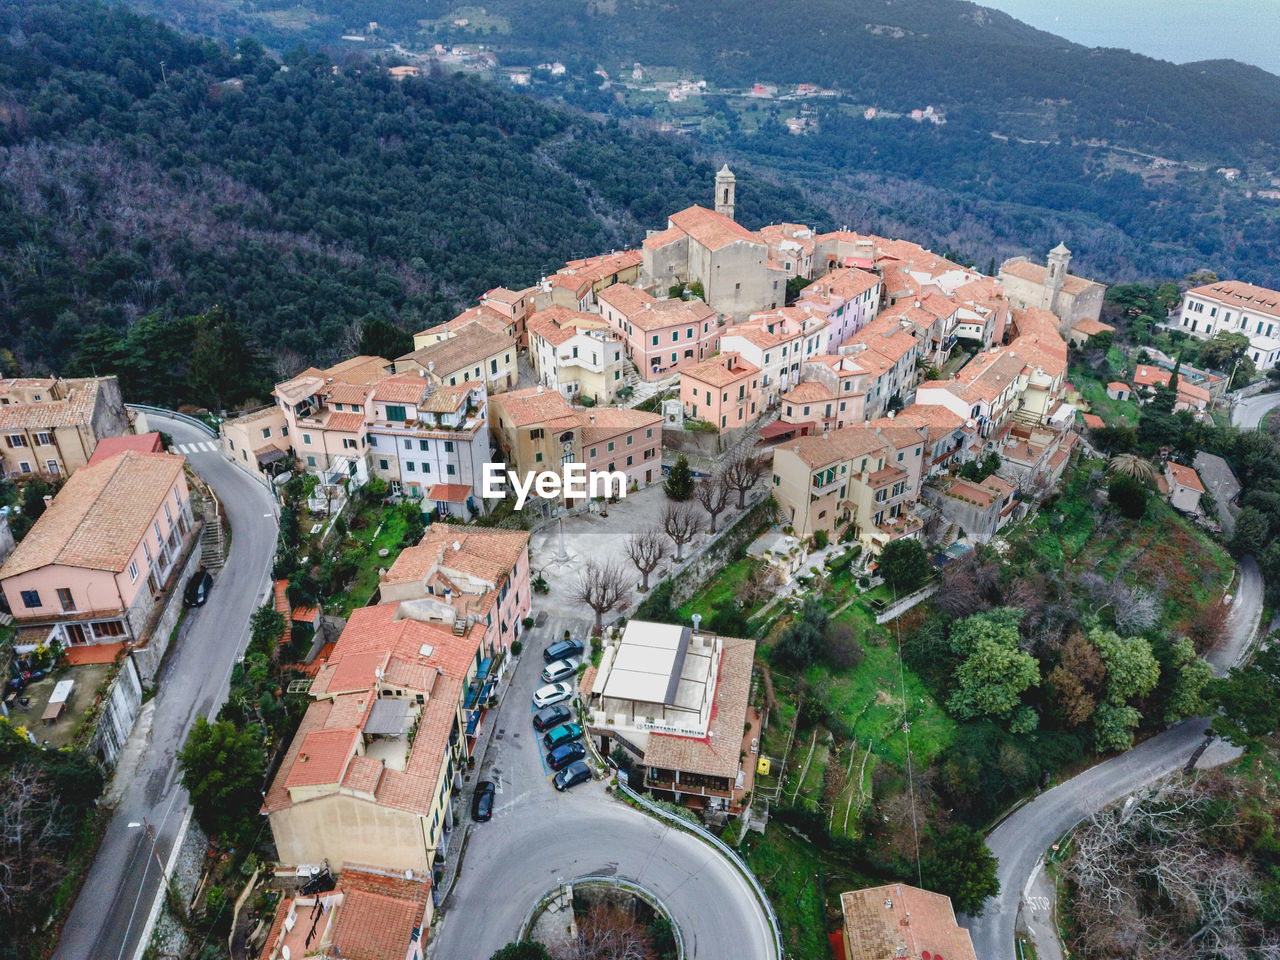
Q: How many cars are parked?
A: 9